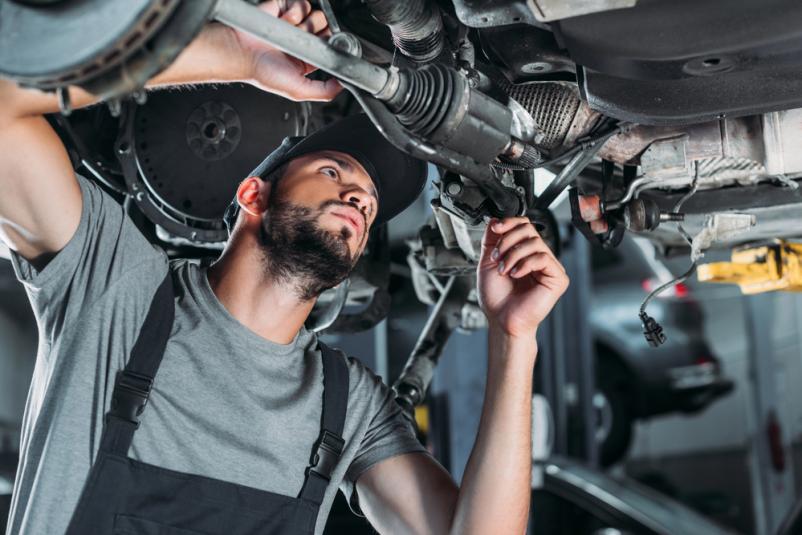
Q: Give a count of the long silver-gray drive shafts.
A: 1